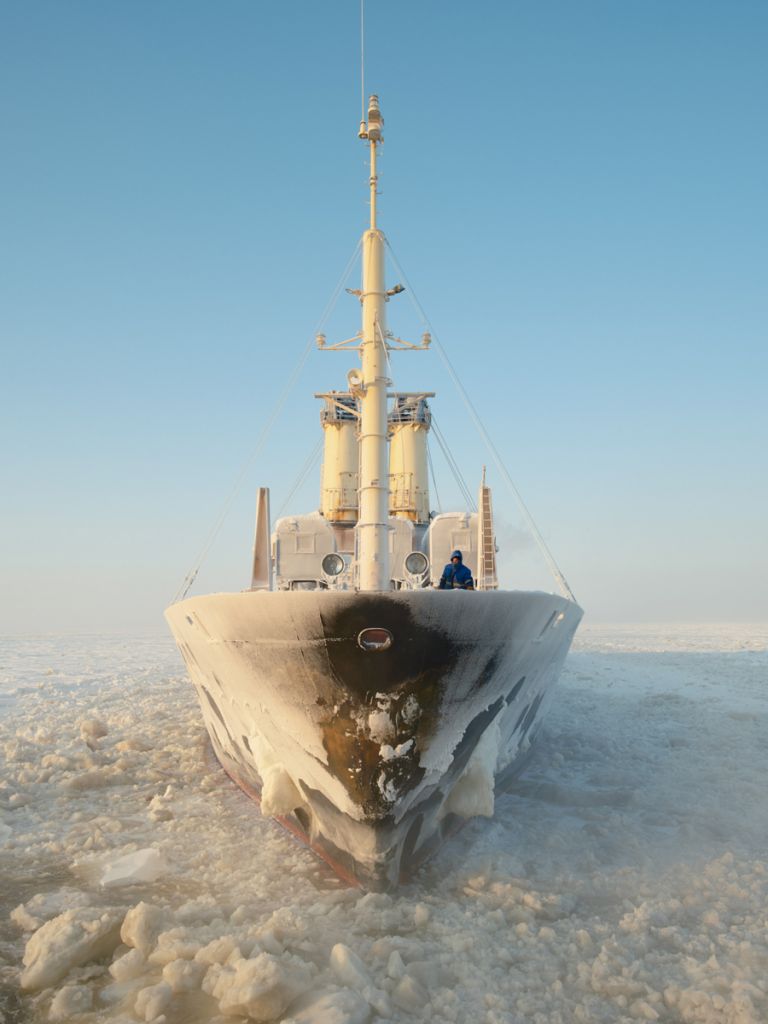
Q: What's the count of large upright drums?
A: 2